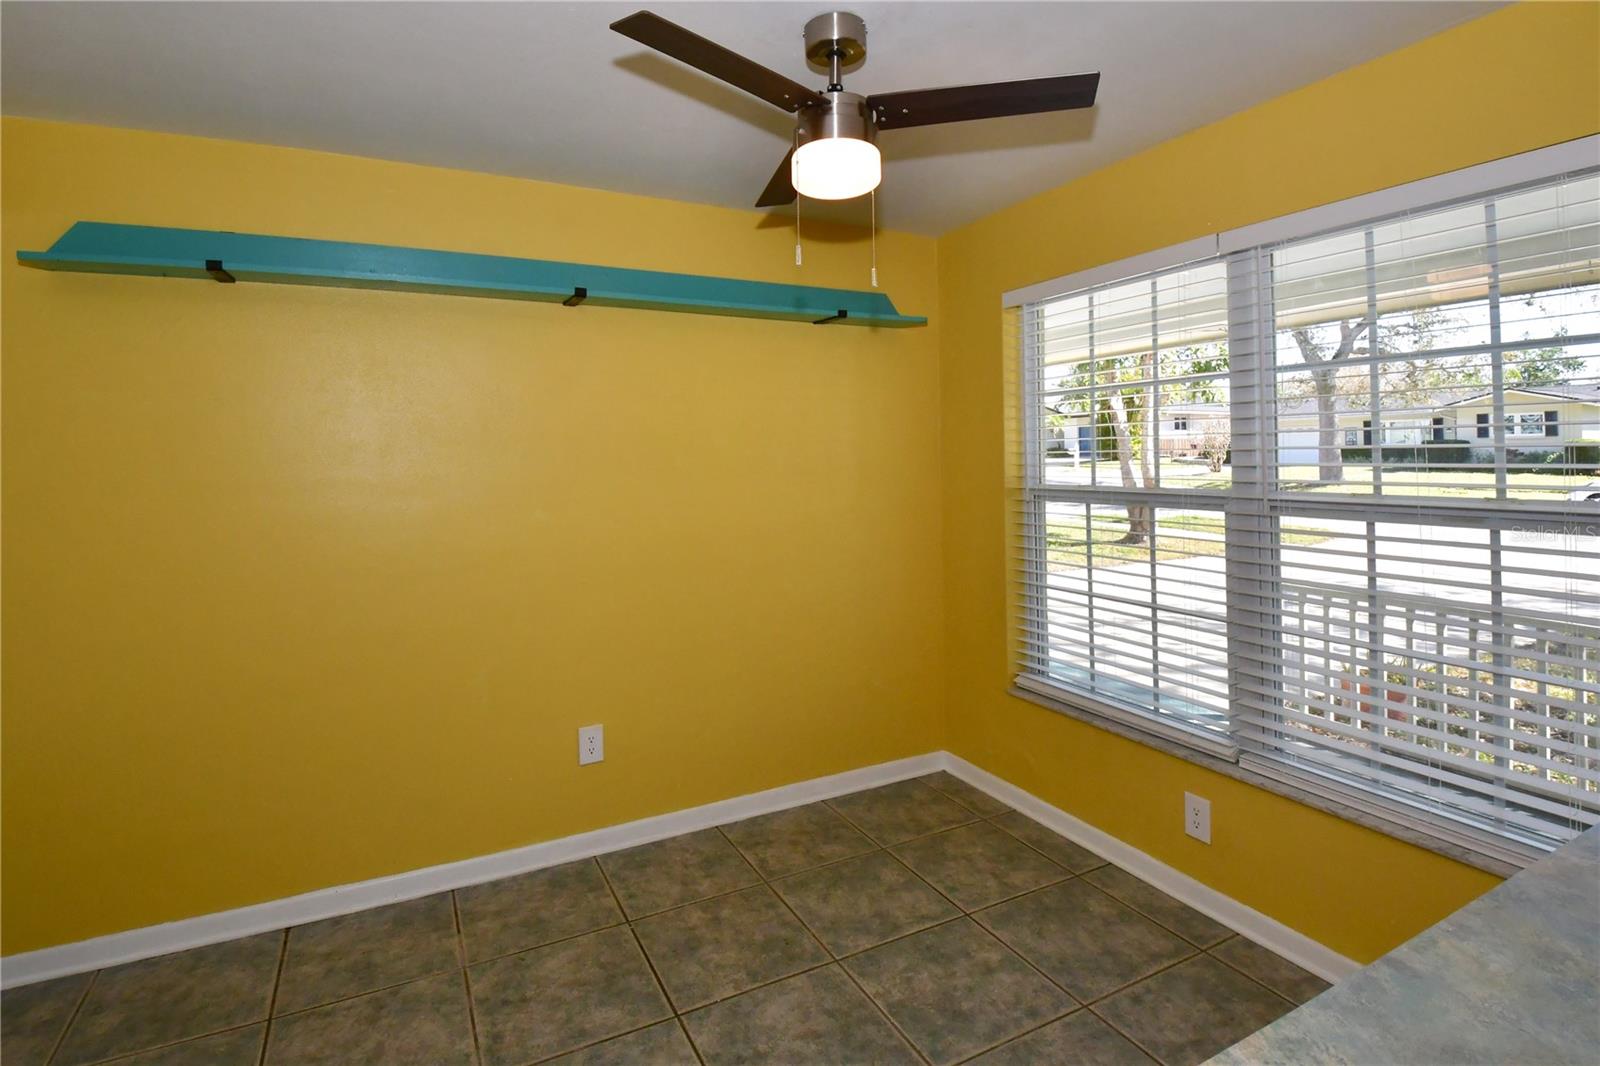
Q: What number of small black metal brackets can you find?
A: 3